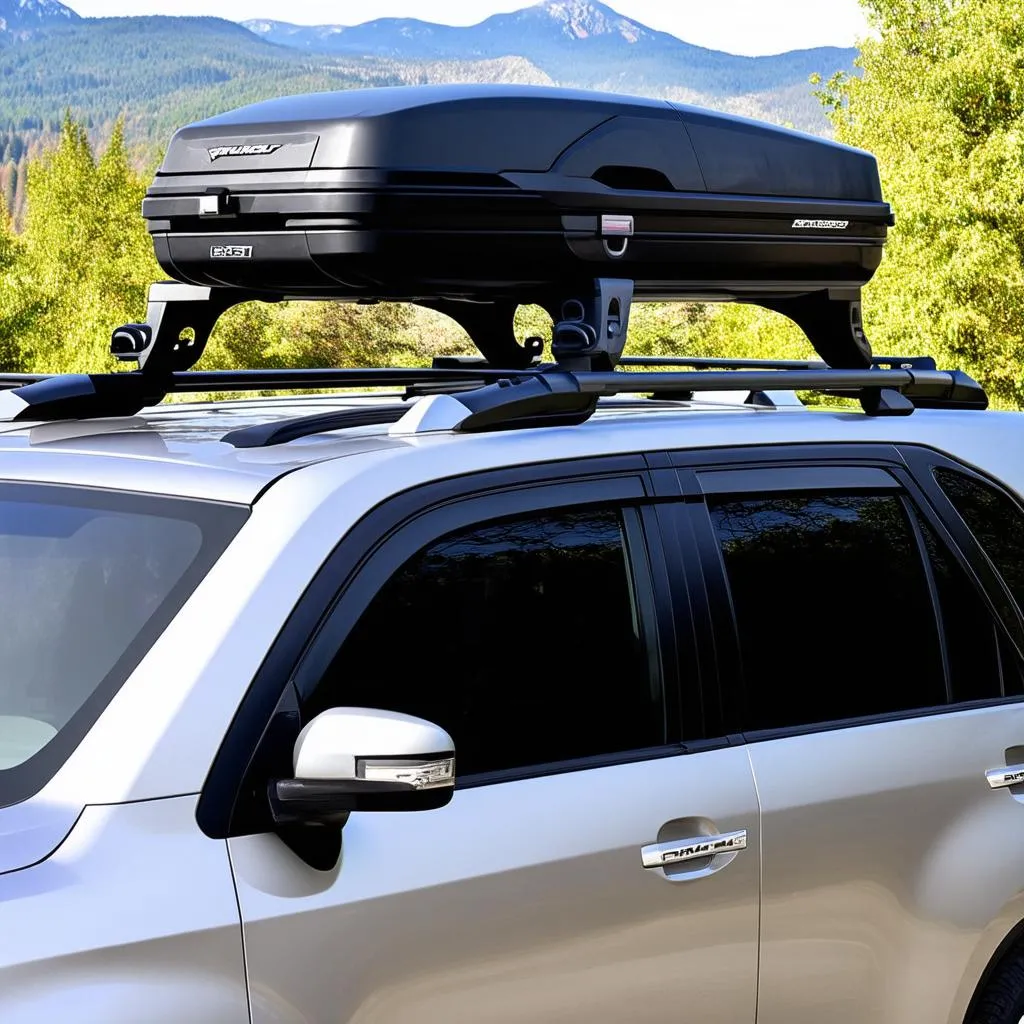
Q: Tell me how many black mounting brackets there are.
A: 4